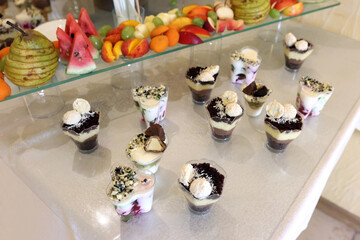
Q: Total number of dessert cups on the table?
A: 12